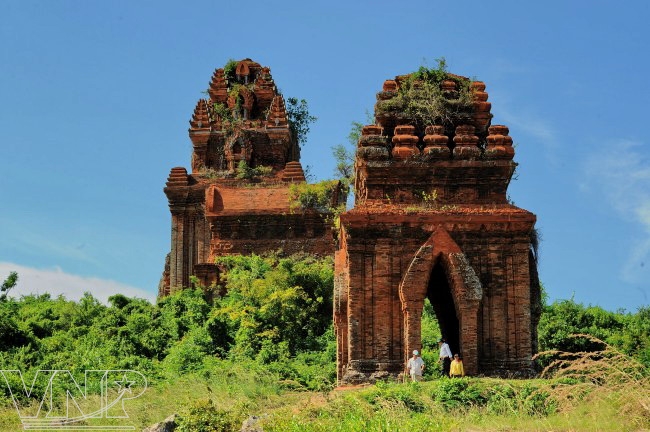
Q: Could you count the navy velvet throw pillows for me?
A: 0